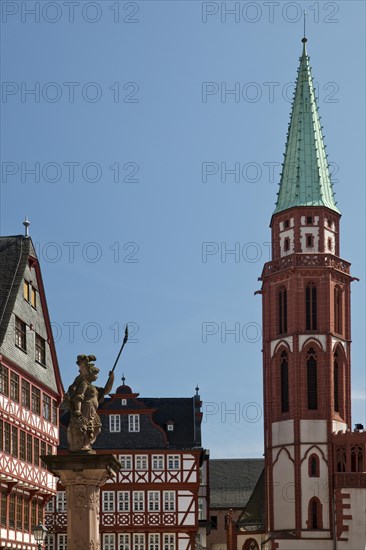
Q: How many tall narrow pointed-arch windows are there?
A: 6